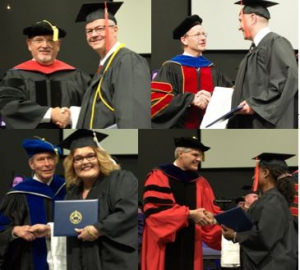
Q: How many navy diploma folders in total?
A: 3